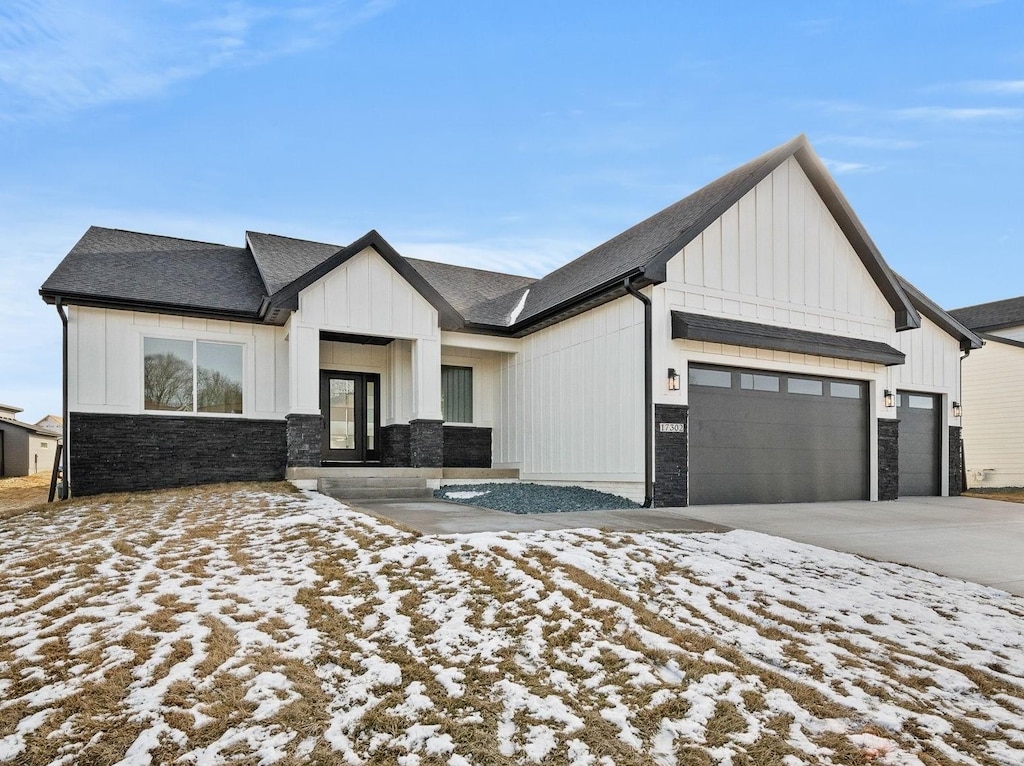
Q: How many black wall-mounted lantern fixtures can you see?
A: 3